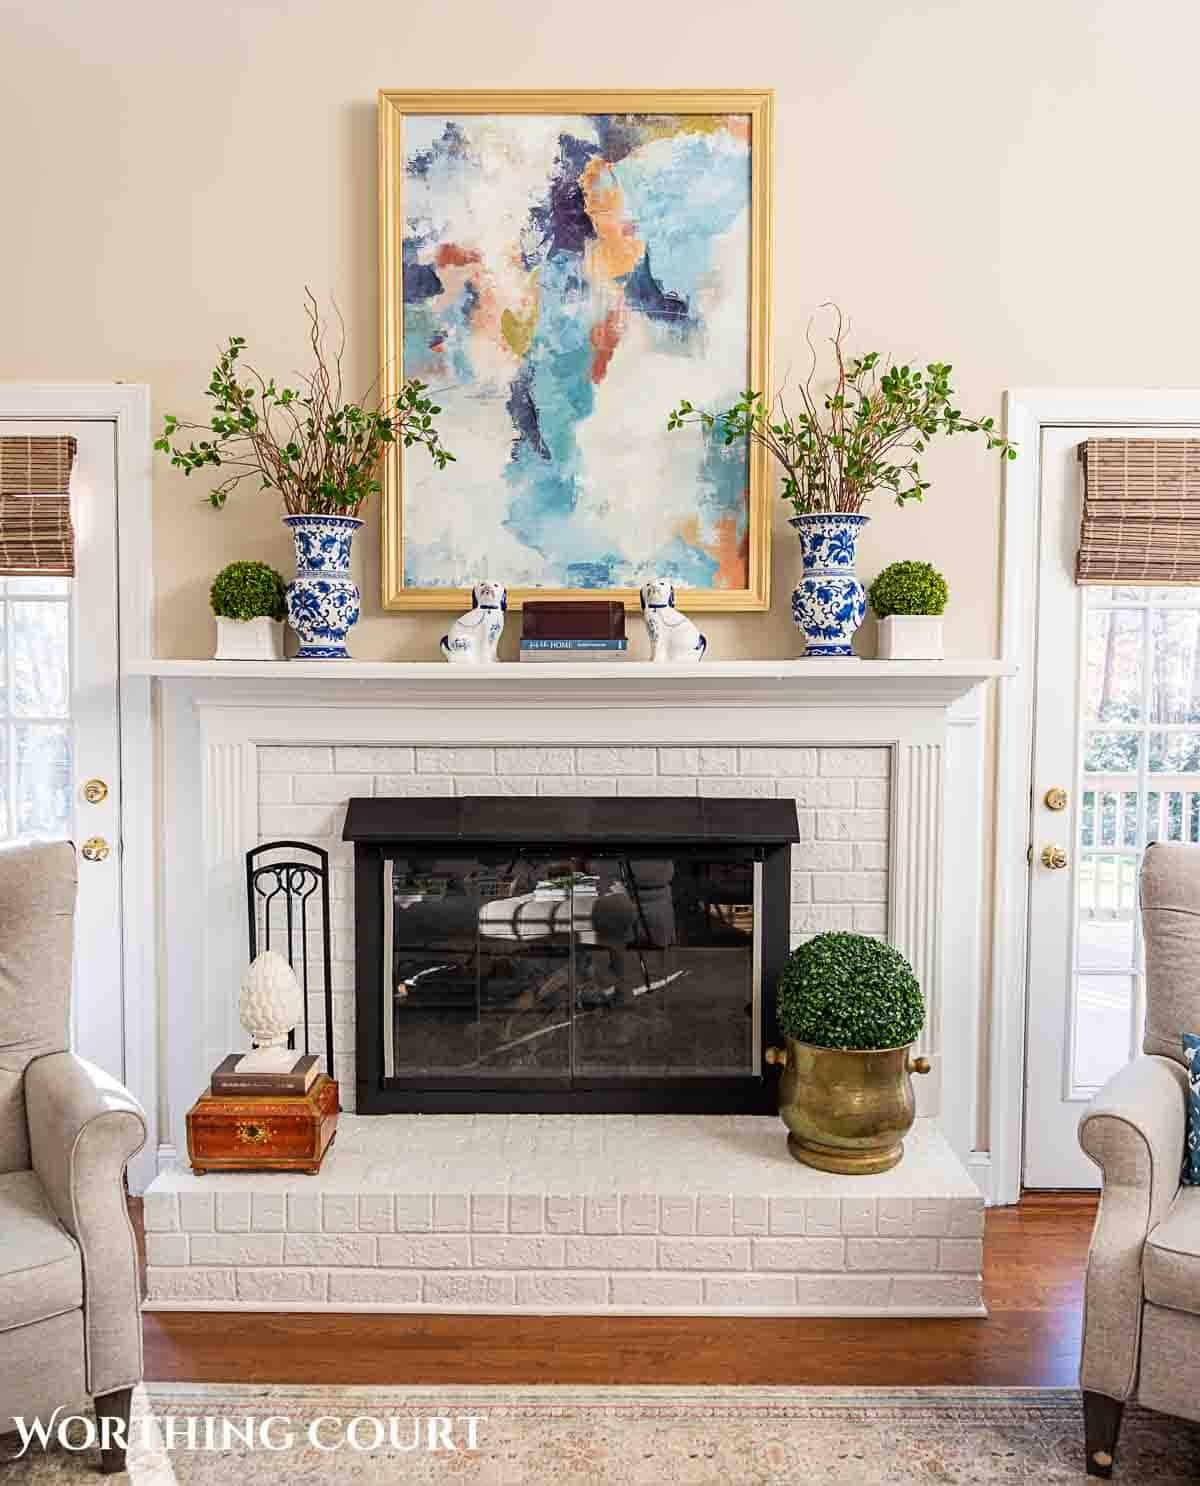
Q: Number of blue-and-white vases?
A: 2